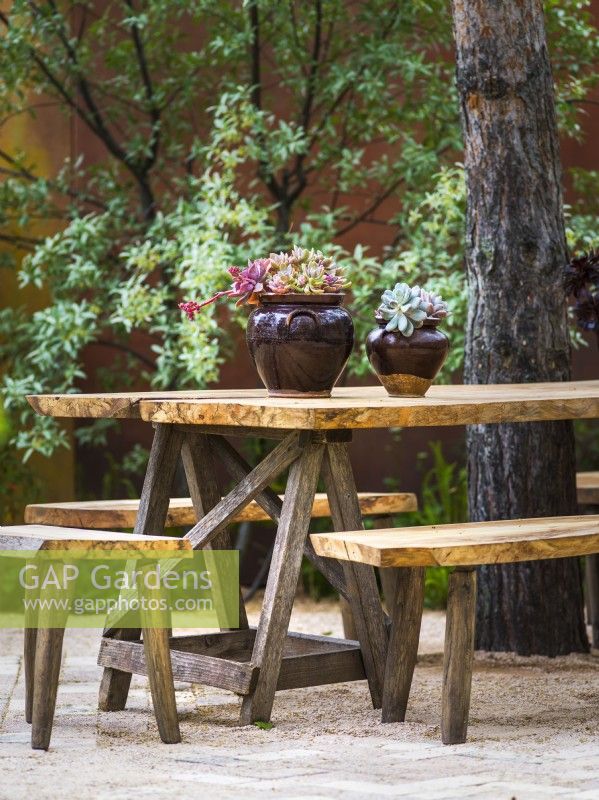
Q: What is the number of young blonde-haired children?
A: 0